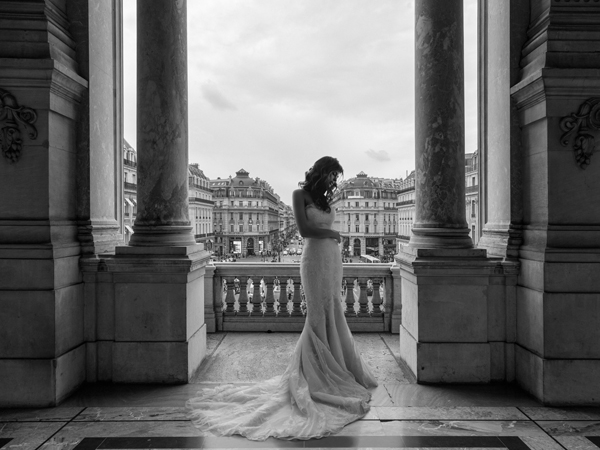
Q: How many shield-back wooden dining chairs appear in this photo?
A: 0